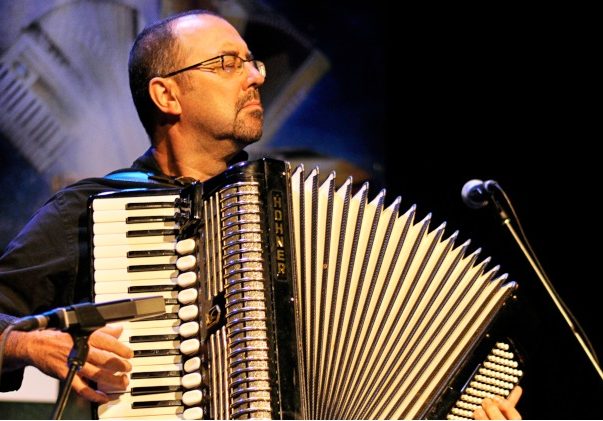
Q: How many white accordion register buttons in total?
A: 11